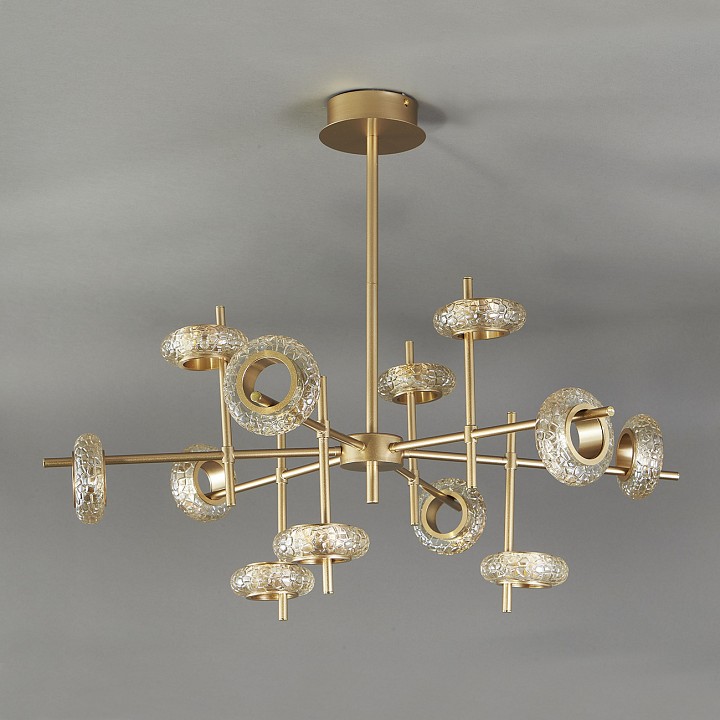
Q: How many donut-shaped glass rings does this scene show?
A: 12